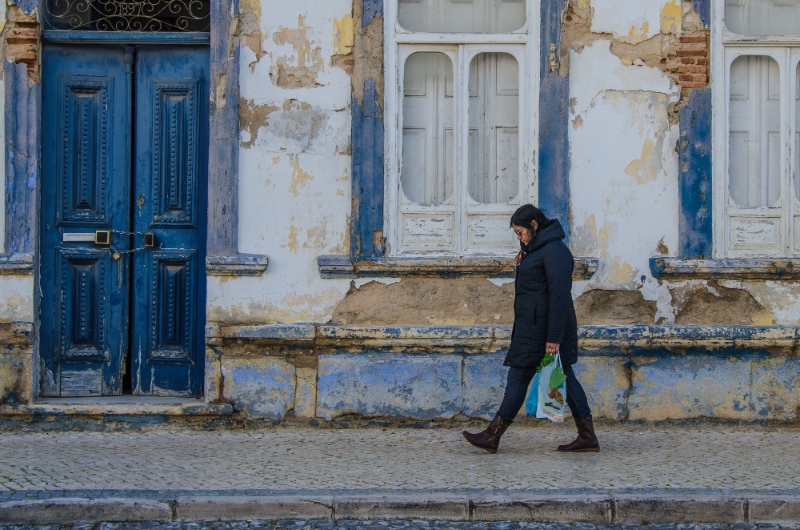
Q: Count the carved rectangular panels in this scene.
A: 4